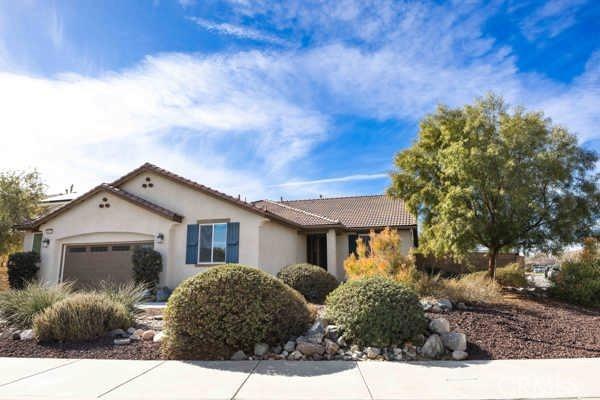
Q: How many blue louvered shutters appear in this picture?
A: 2